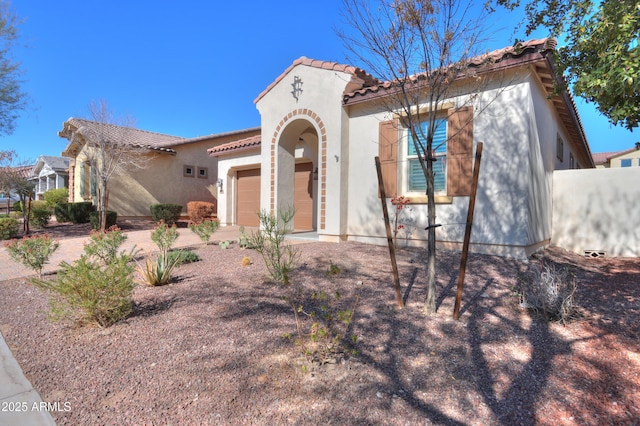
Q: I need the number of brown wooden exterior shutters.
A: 2